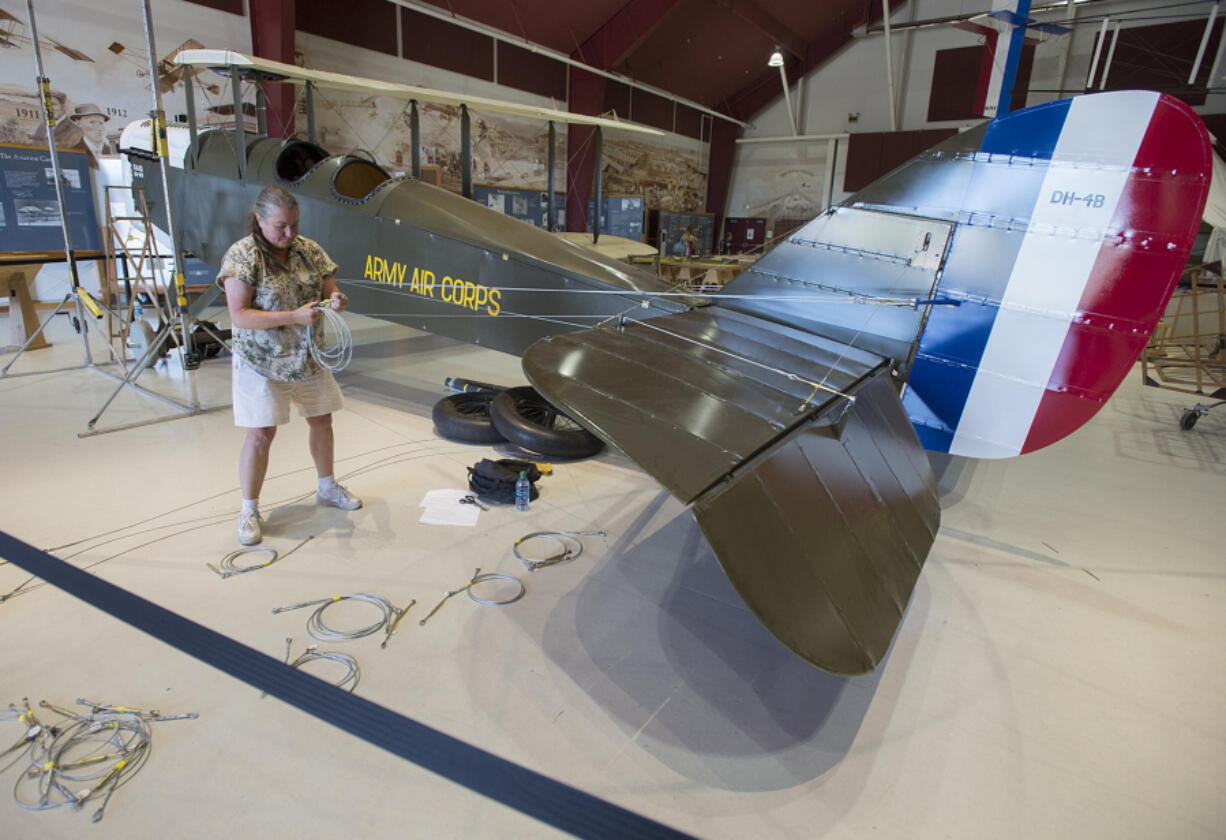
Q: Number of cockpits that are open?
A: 2